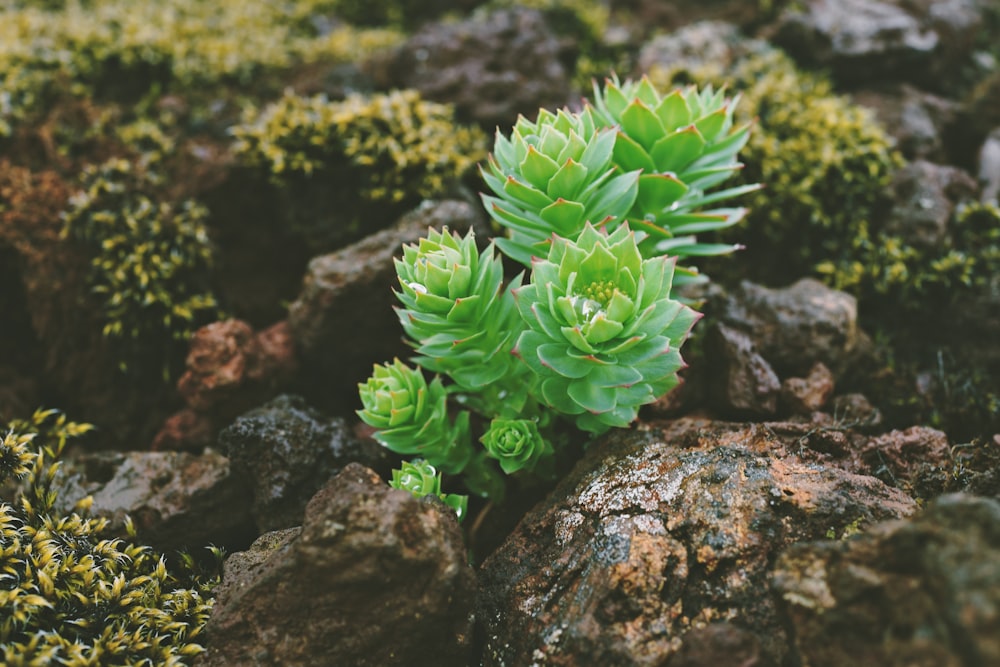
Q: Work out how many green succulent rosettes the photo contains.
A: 7